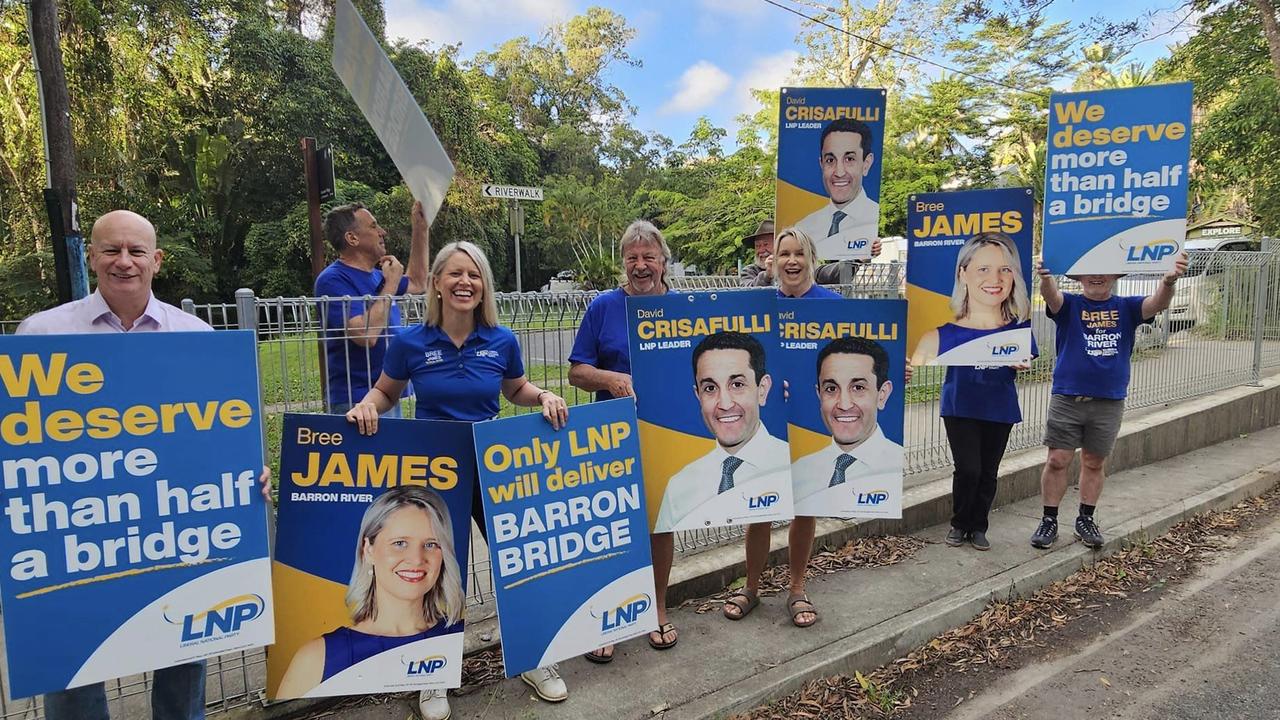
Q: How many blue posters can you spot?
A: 8